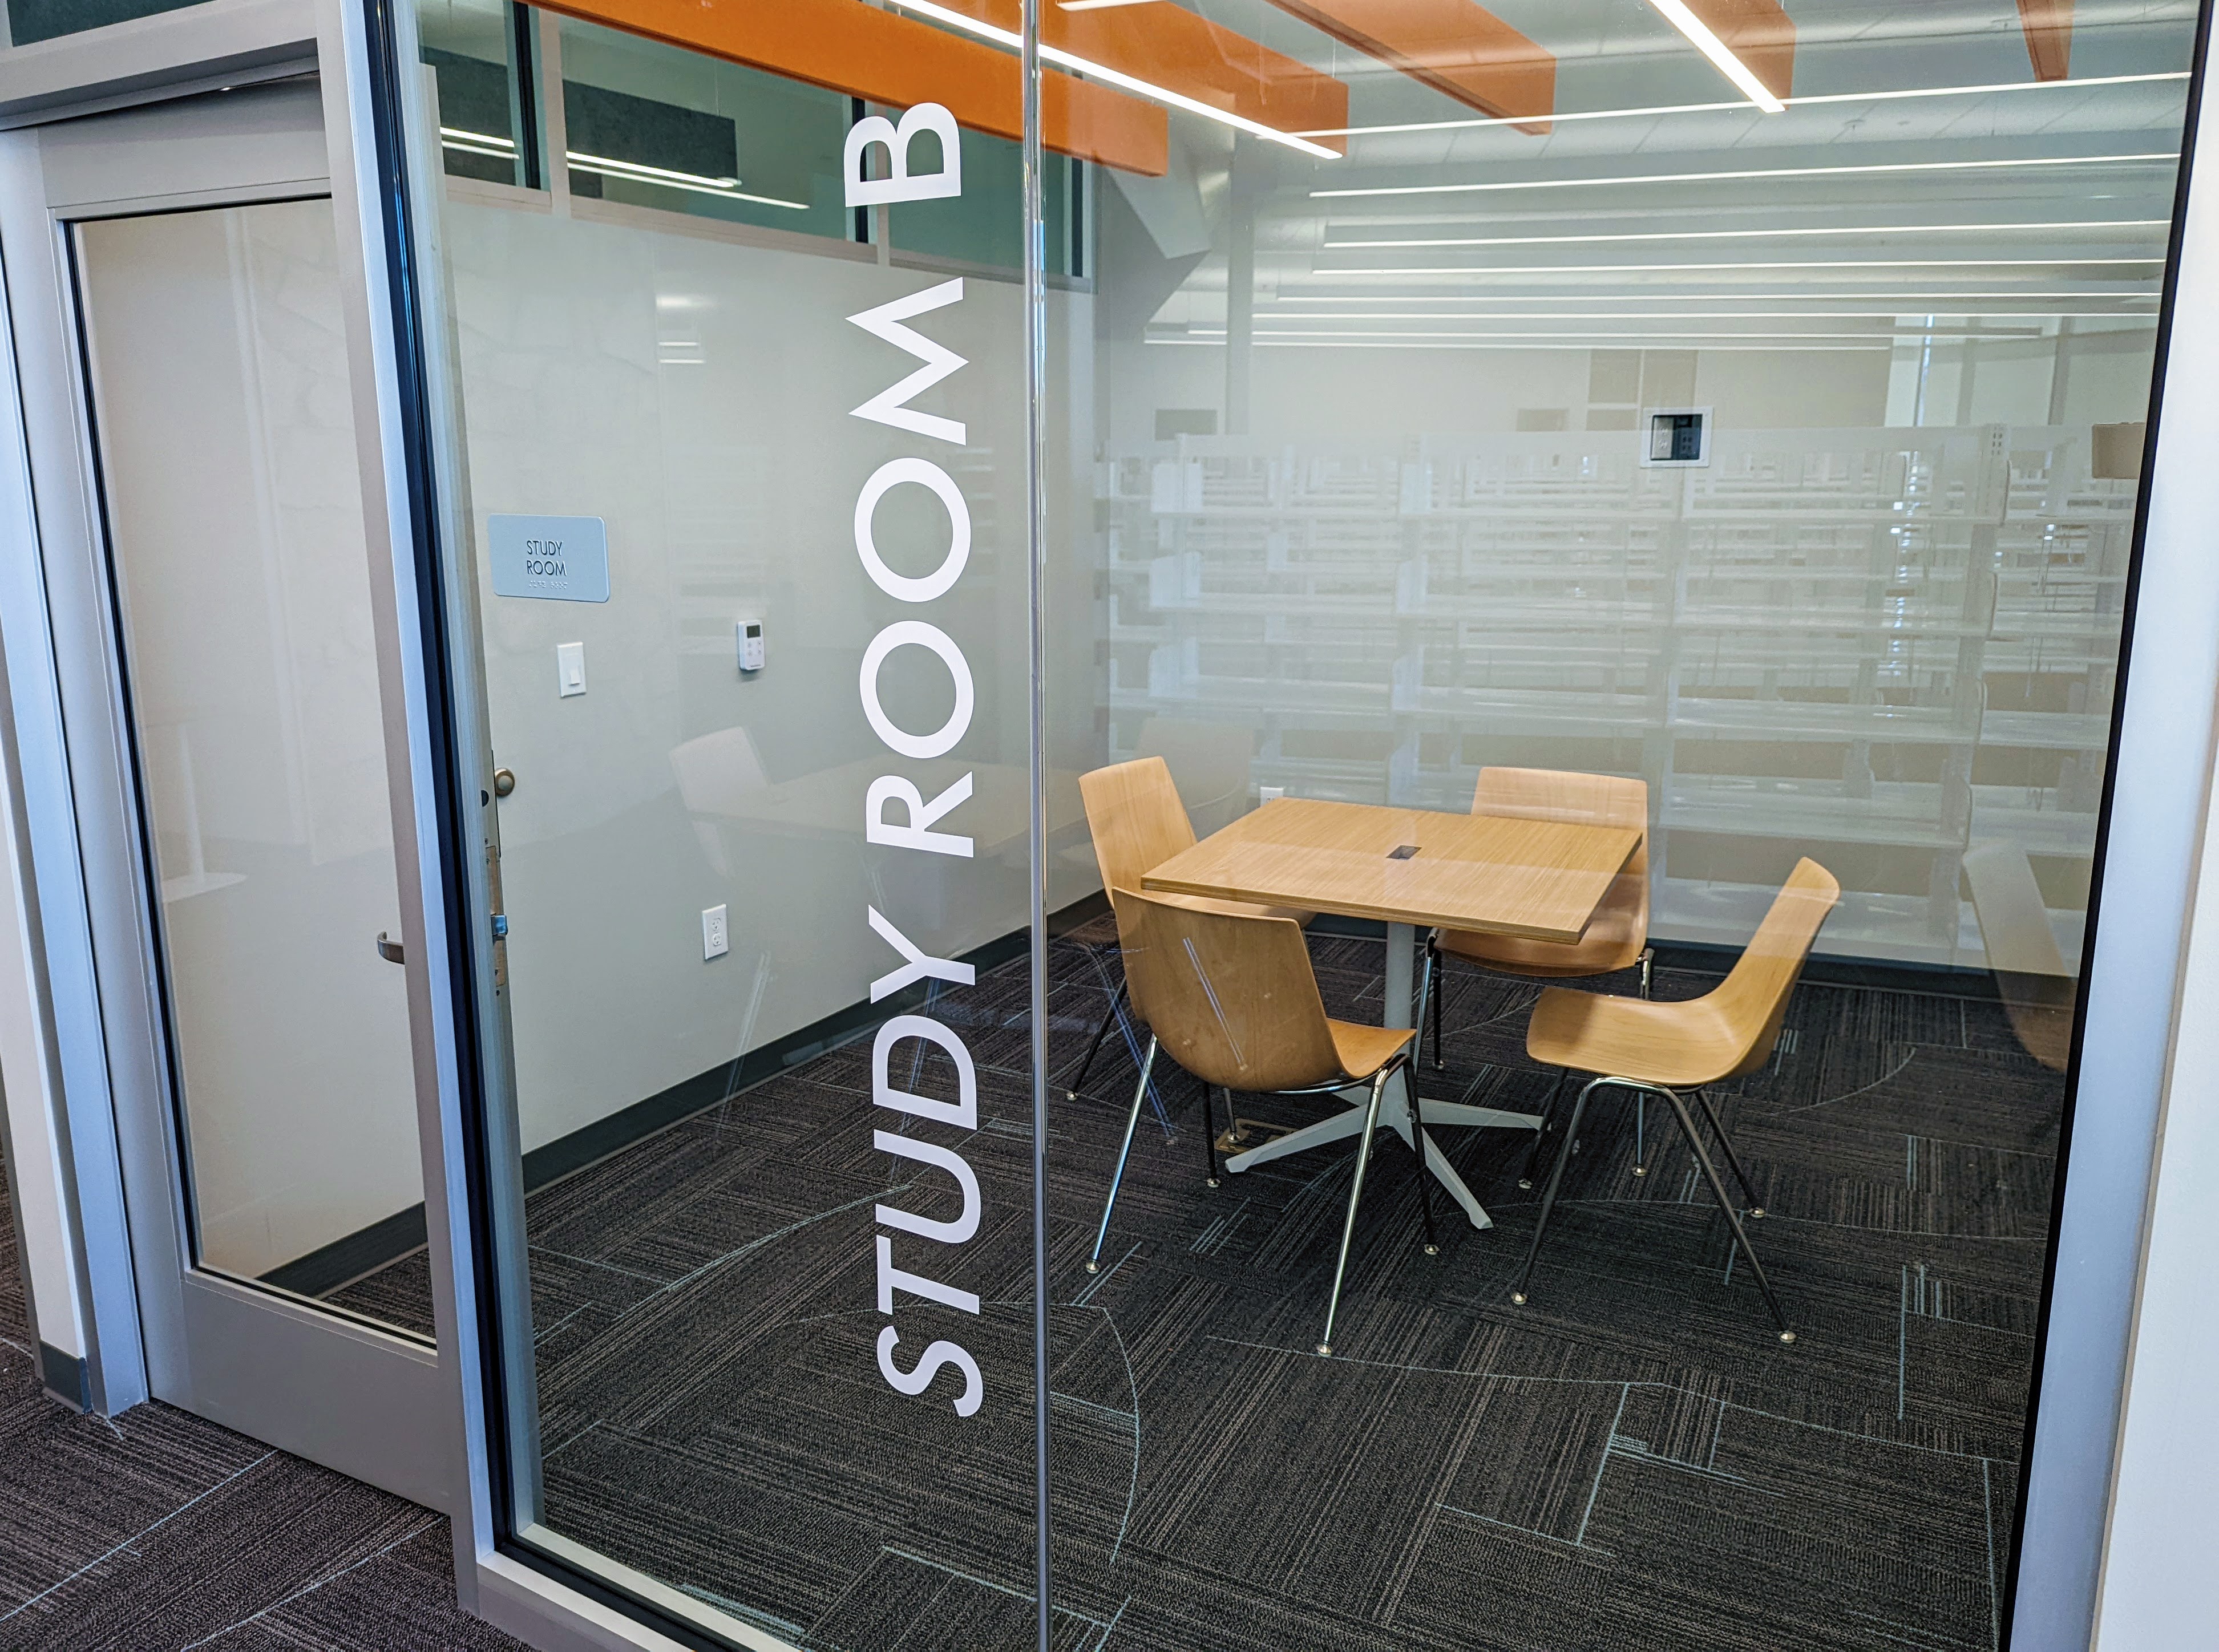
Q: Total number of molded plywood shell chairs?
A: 4